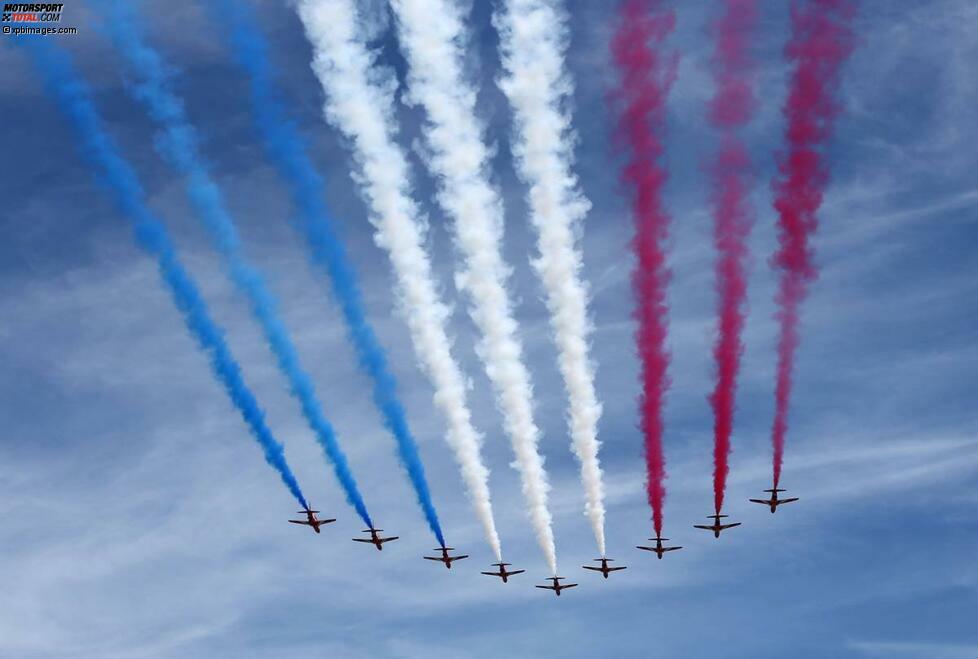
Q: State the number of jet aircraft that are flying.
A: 9